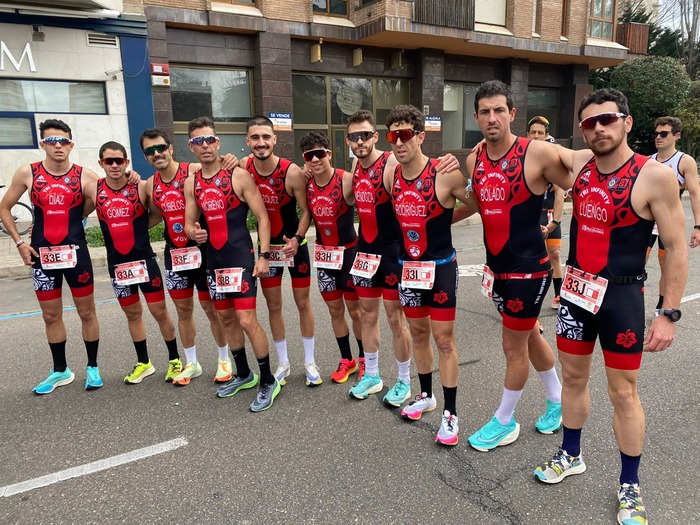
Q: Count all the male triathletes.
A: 12